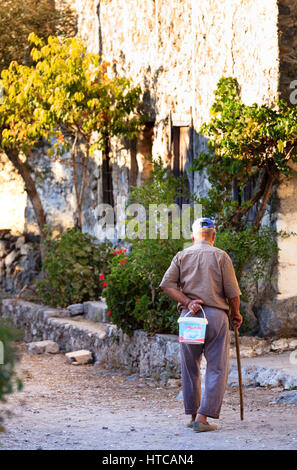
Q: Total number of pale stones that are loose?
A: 2